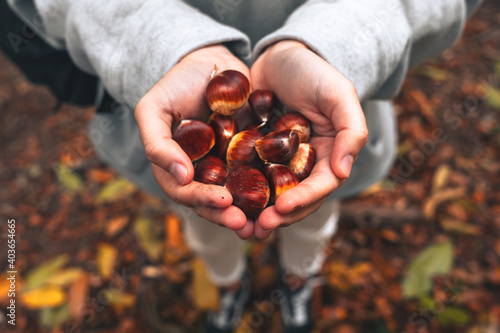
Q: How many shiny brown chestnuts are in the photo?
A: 11